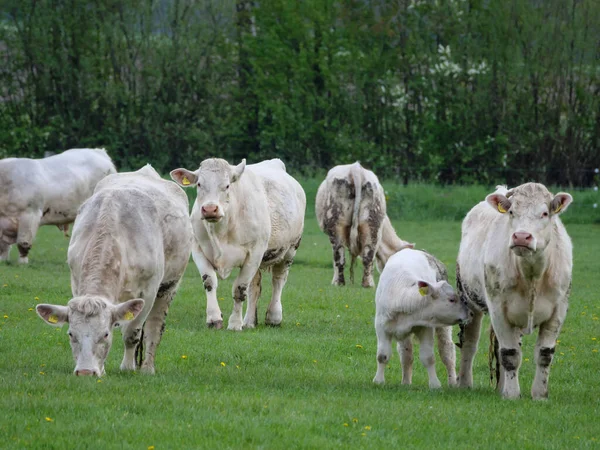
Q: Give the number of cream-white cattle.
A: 6